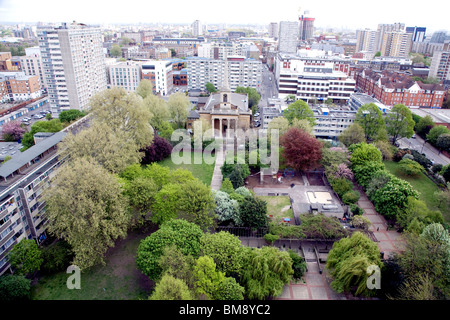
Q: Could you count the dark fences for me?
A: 1